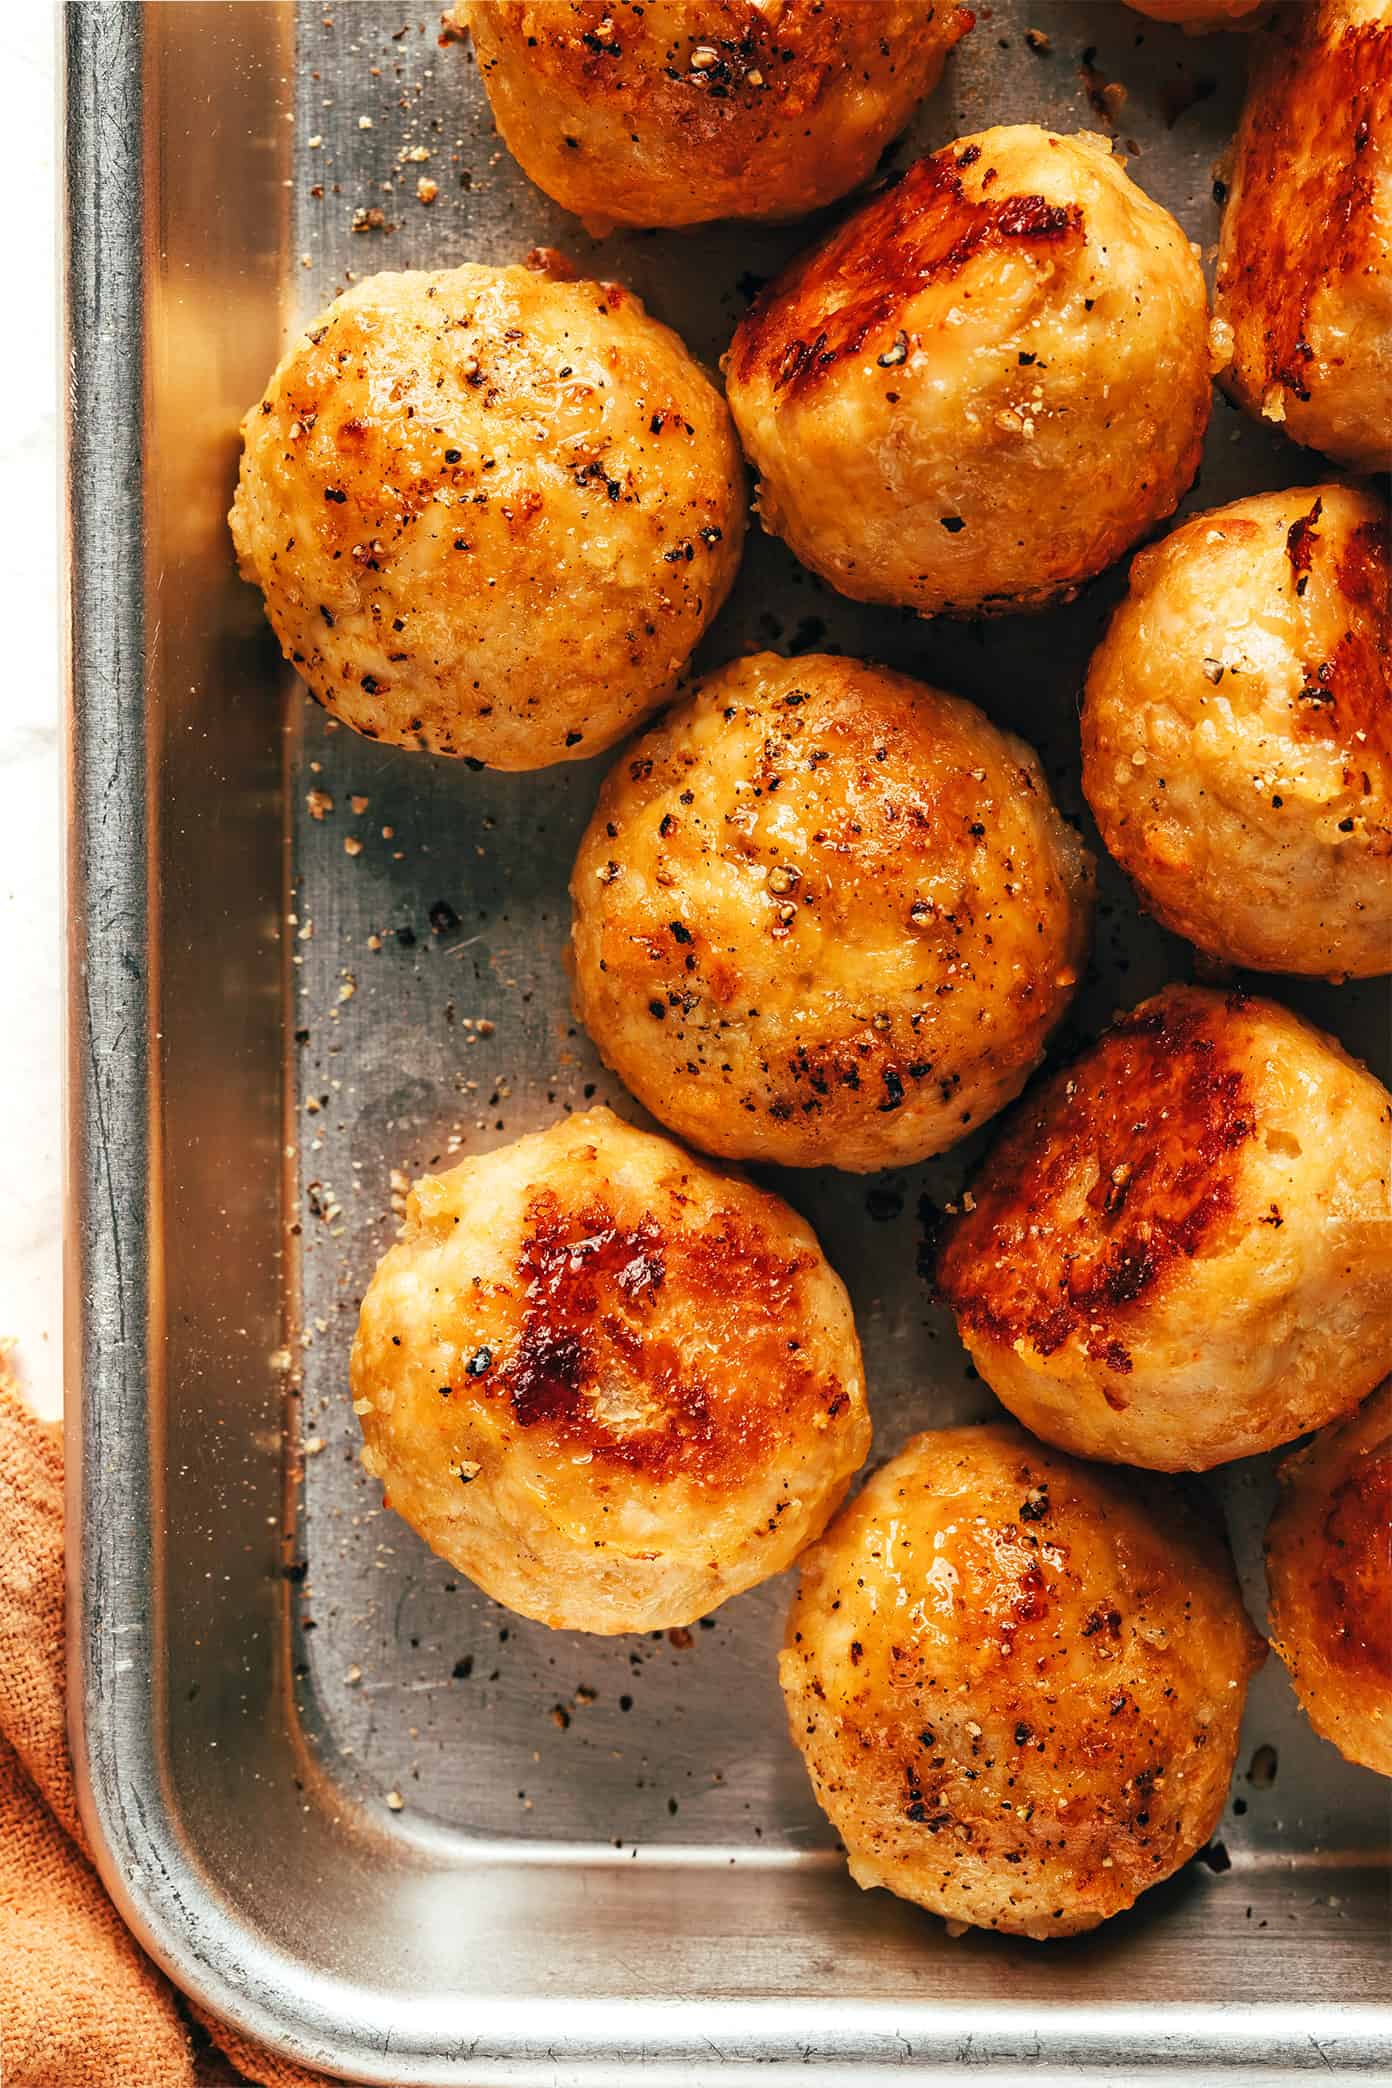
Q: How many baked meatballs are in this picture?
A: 11